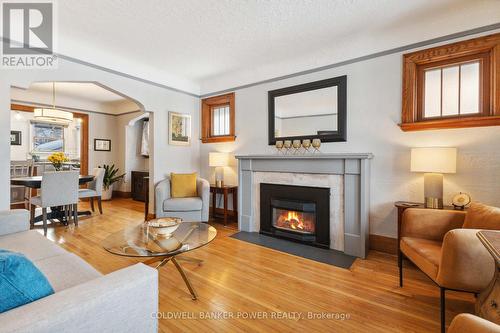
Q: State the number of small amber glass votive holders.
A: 5